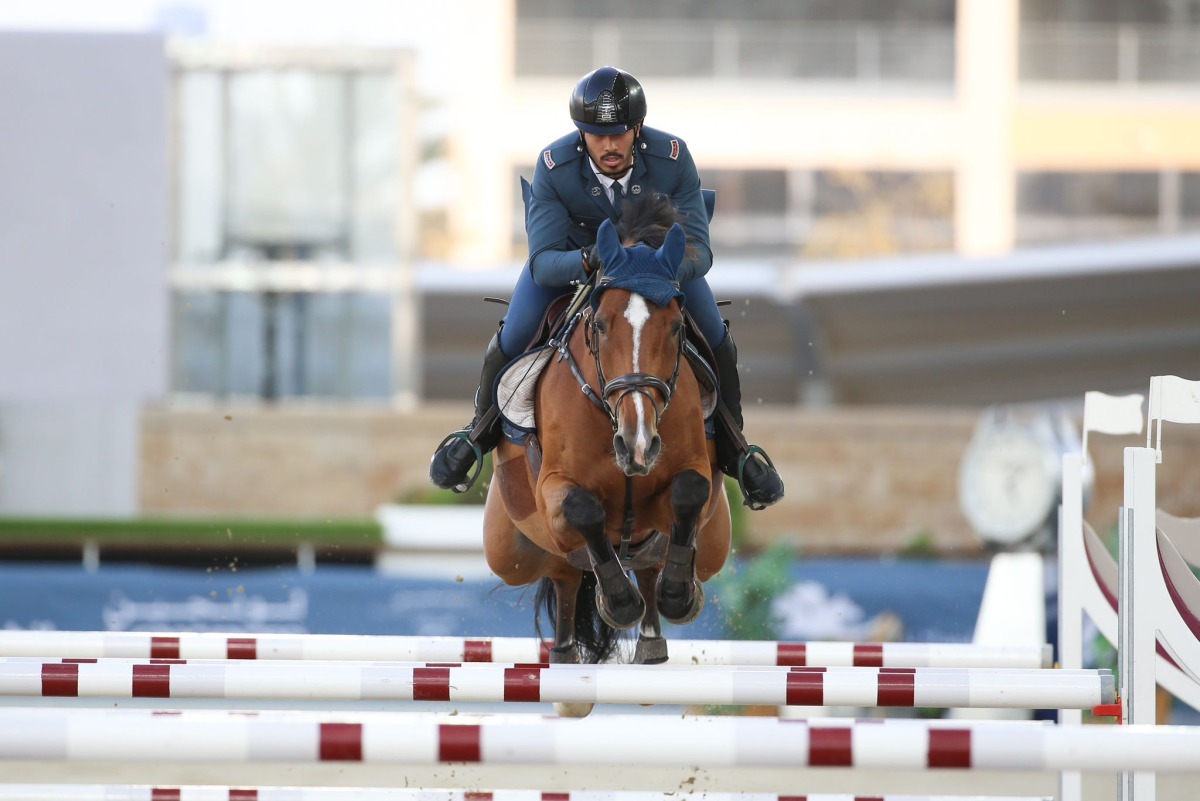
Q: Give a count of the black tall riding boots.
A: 2